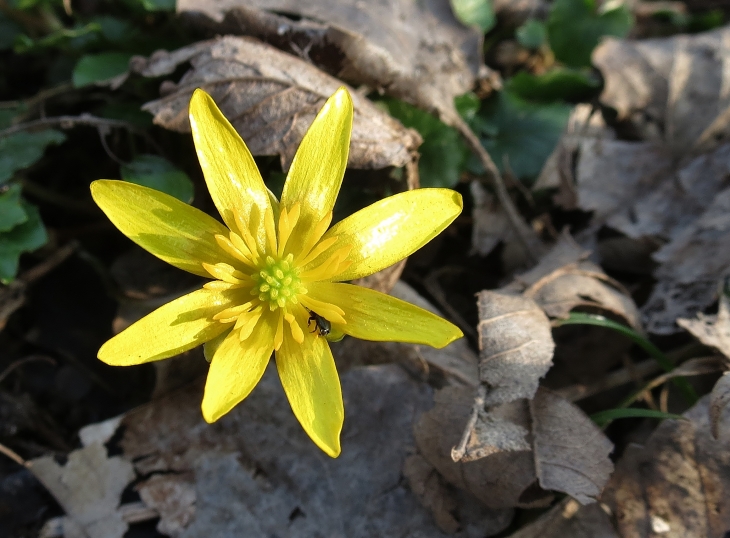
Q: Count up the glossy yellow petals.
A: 8